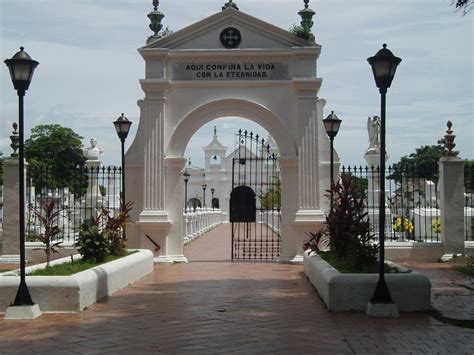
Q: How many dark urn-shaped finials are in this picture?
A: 4